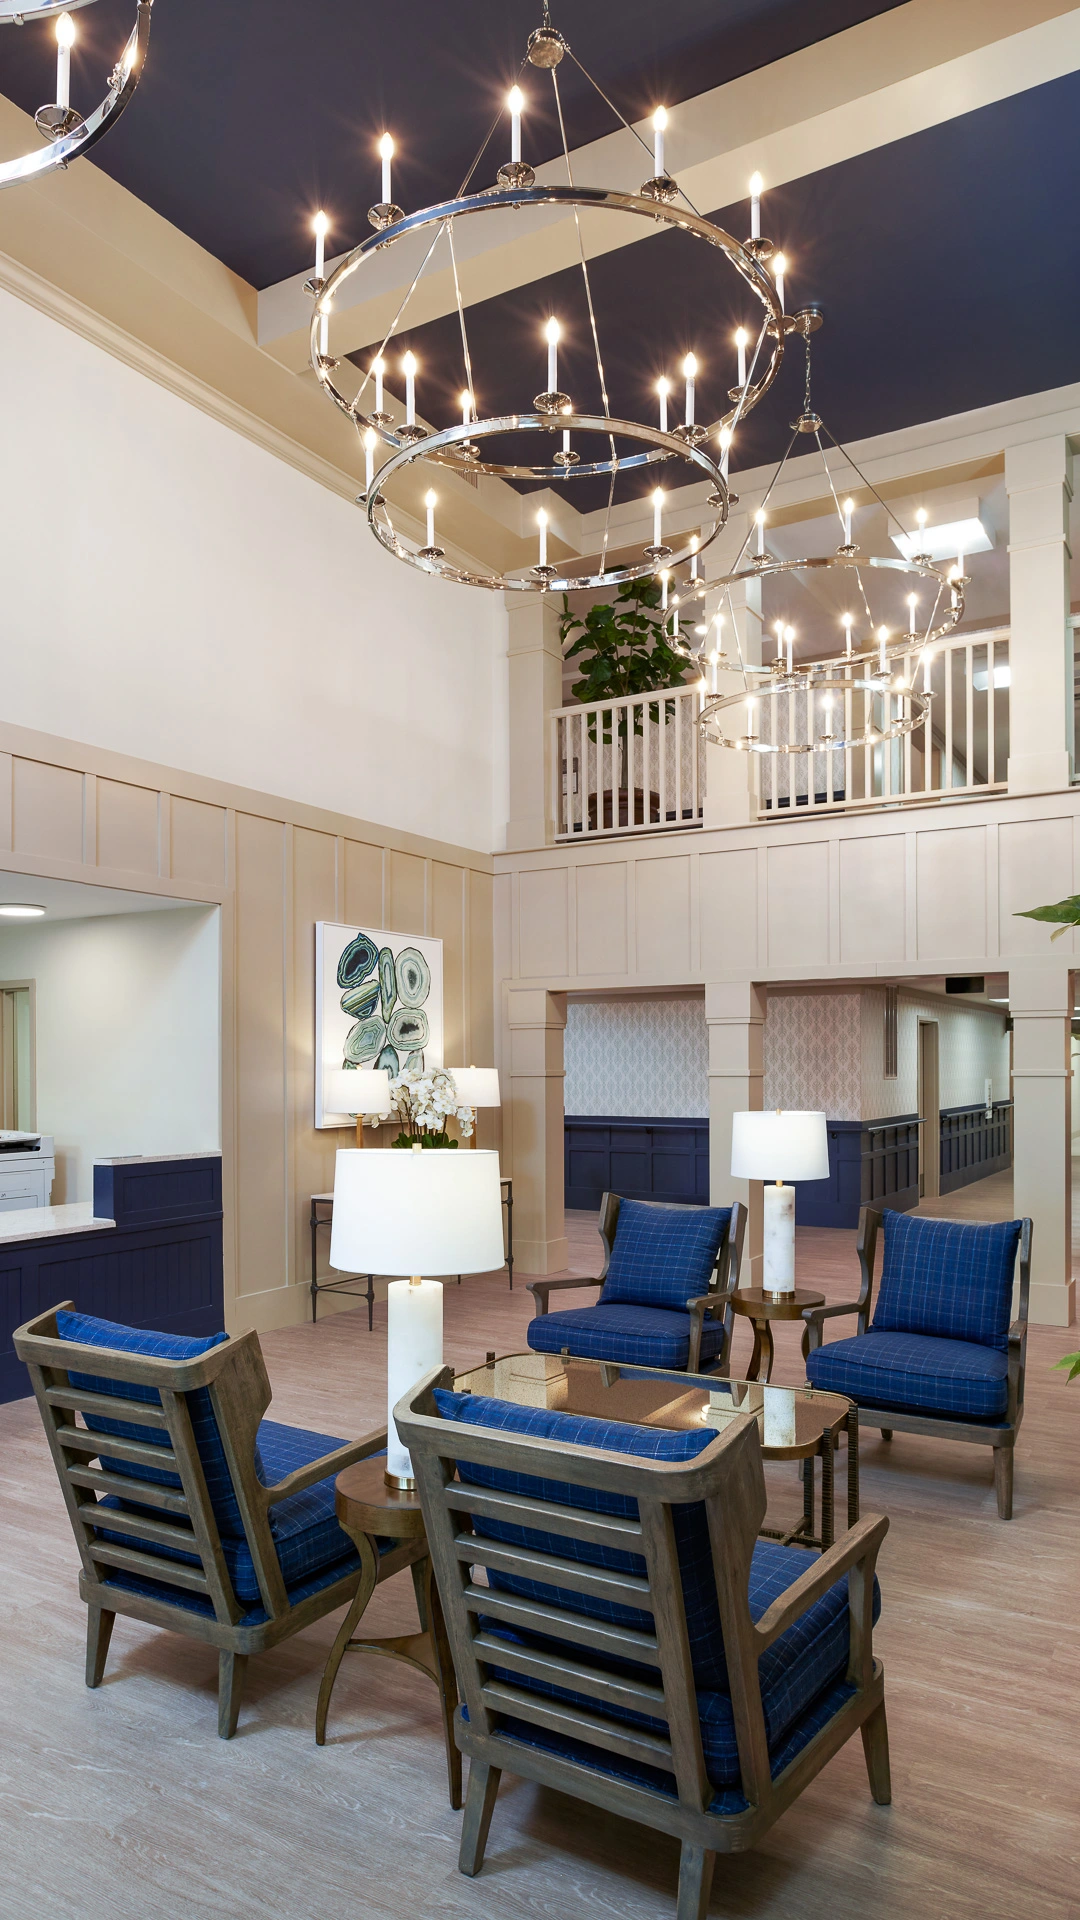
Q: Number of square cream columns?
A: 6